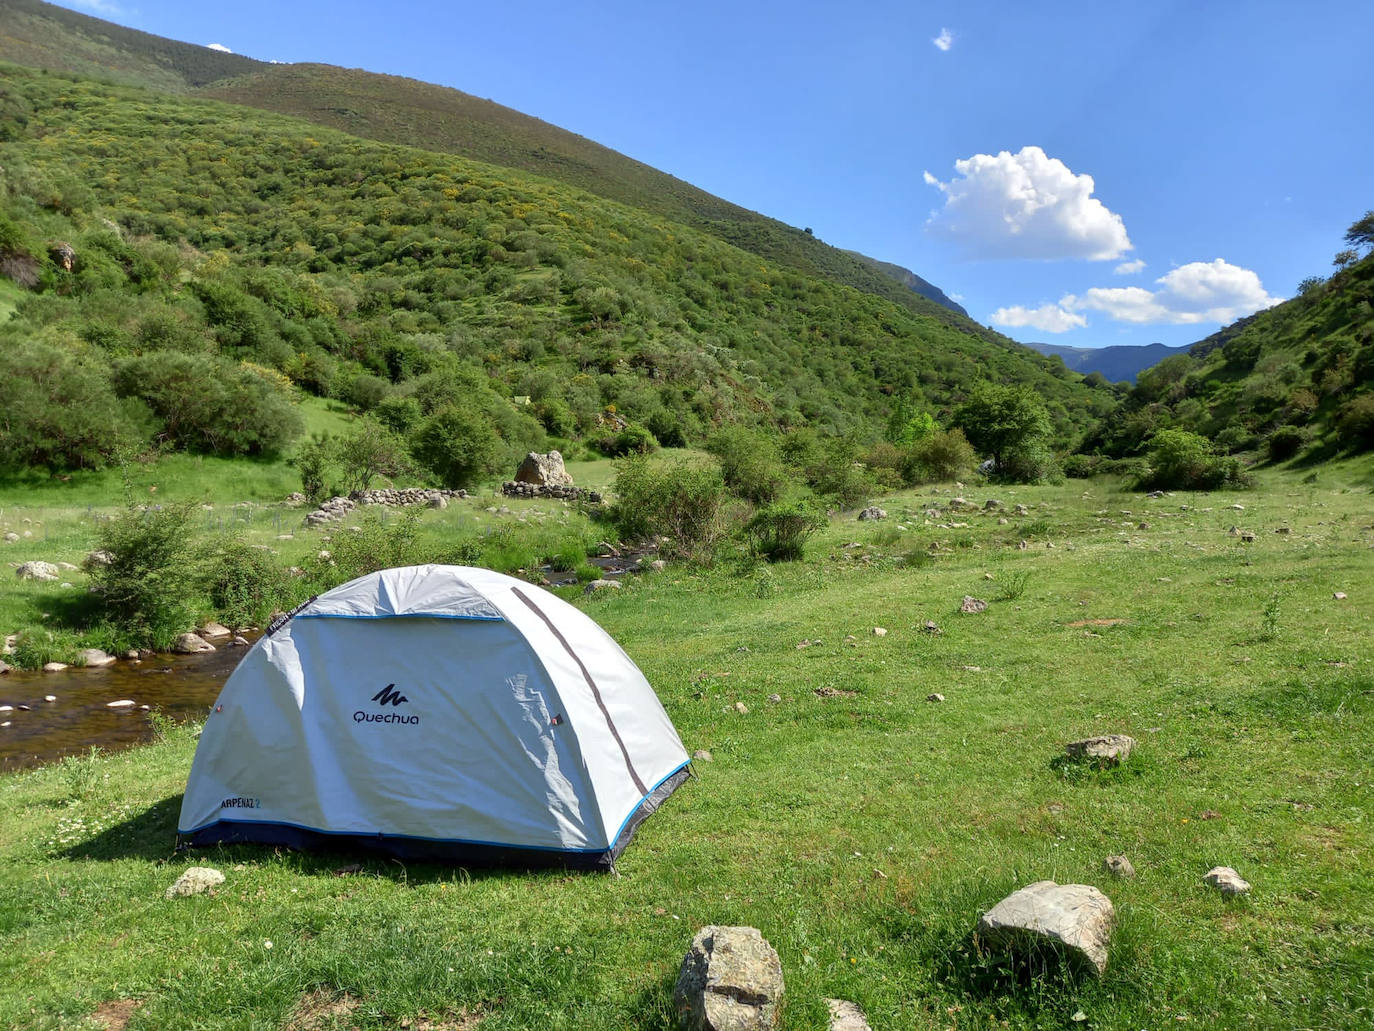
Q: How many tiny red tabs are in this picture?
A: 2